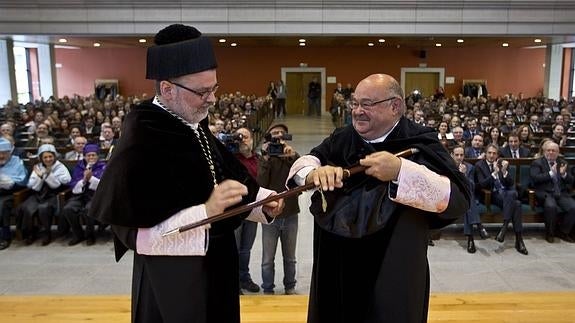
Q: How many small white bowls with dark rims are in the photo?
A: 0